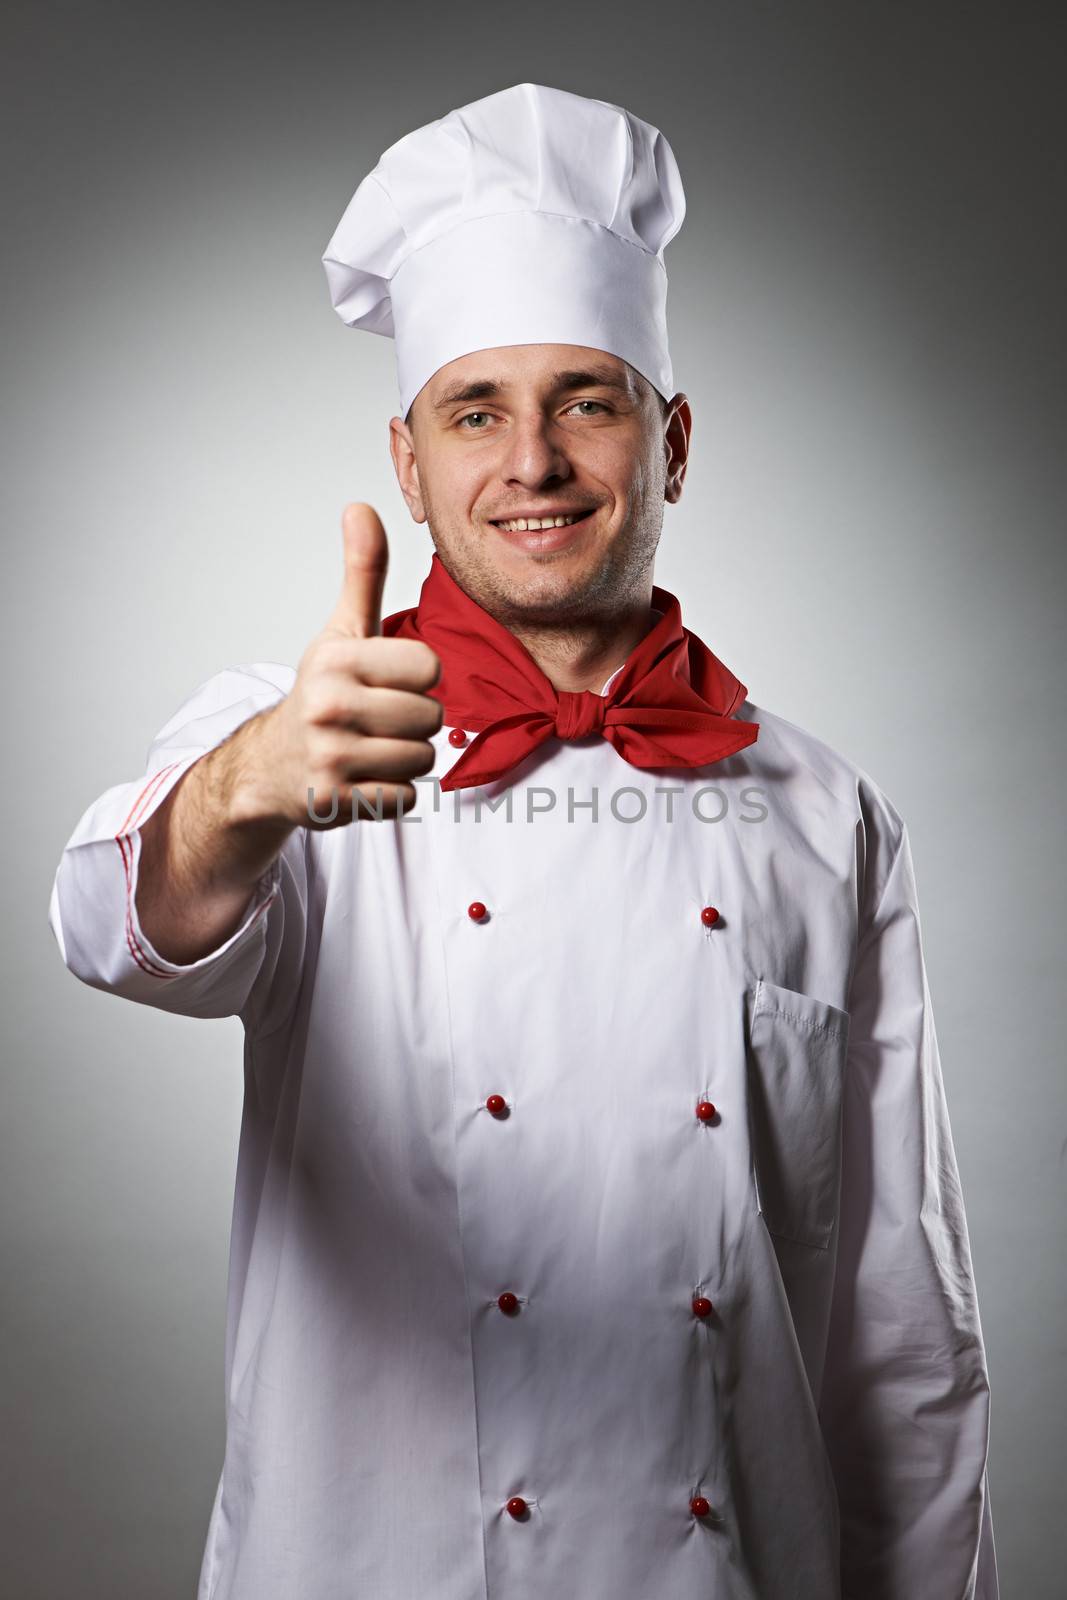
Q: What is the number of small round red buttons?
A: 9